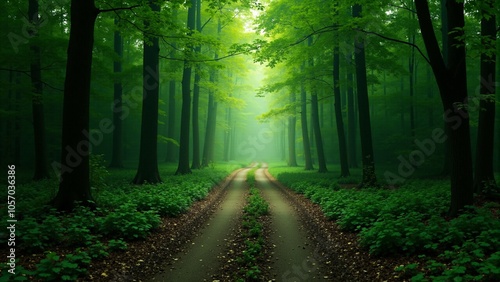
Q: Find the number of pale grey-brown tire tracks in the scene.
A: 2